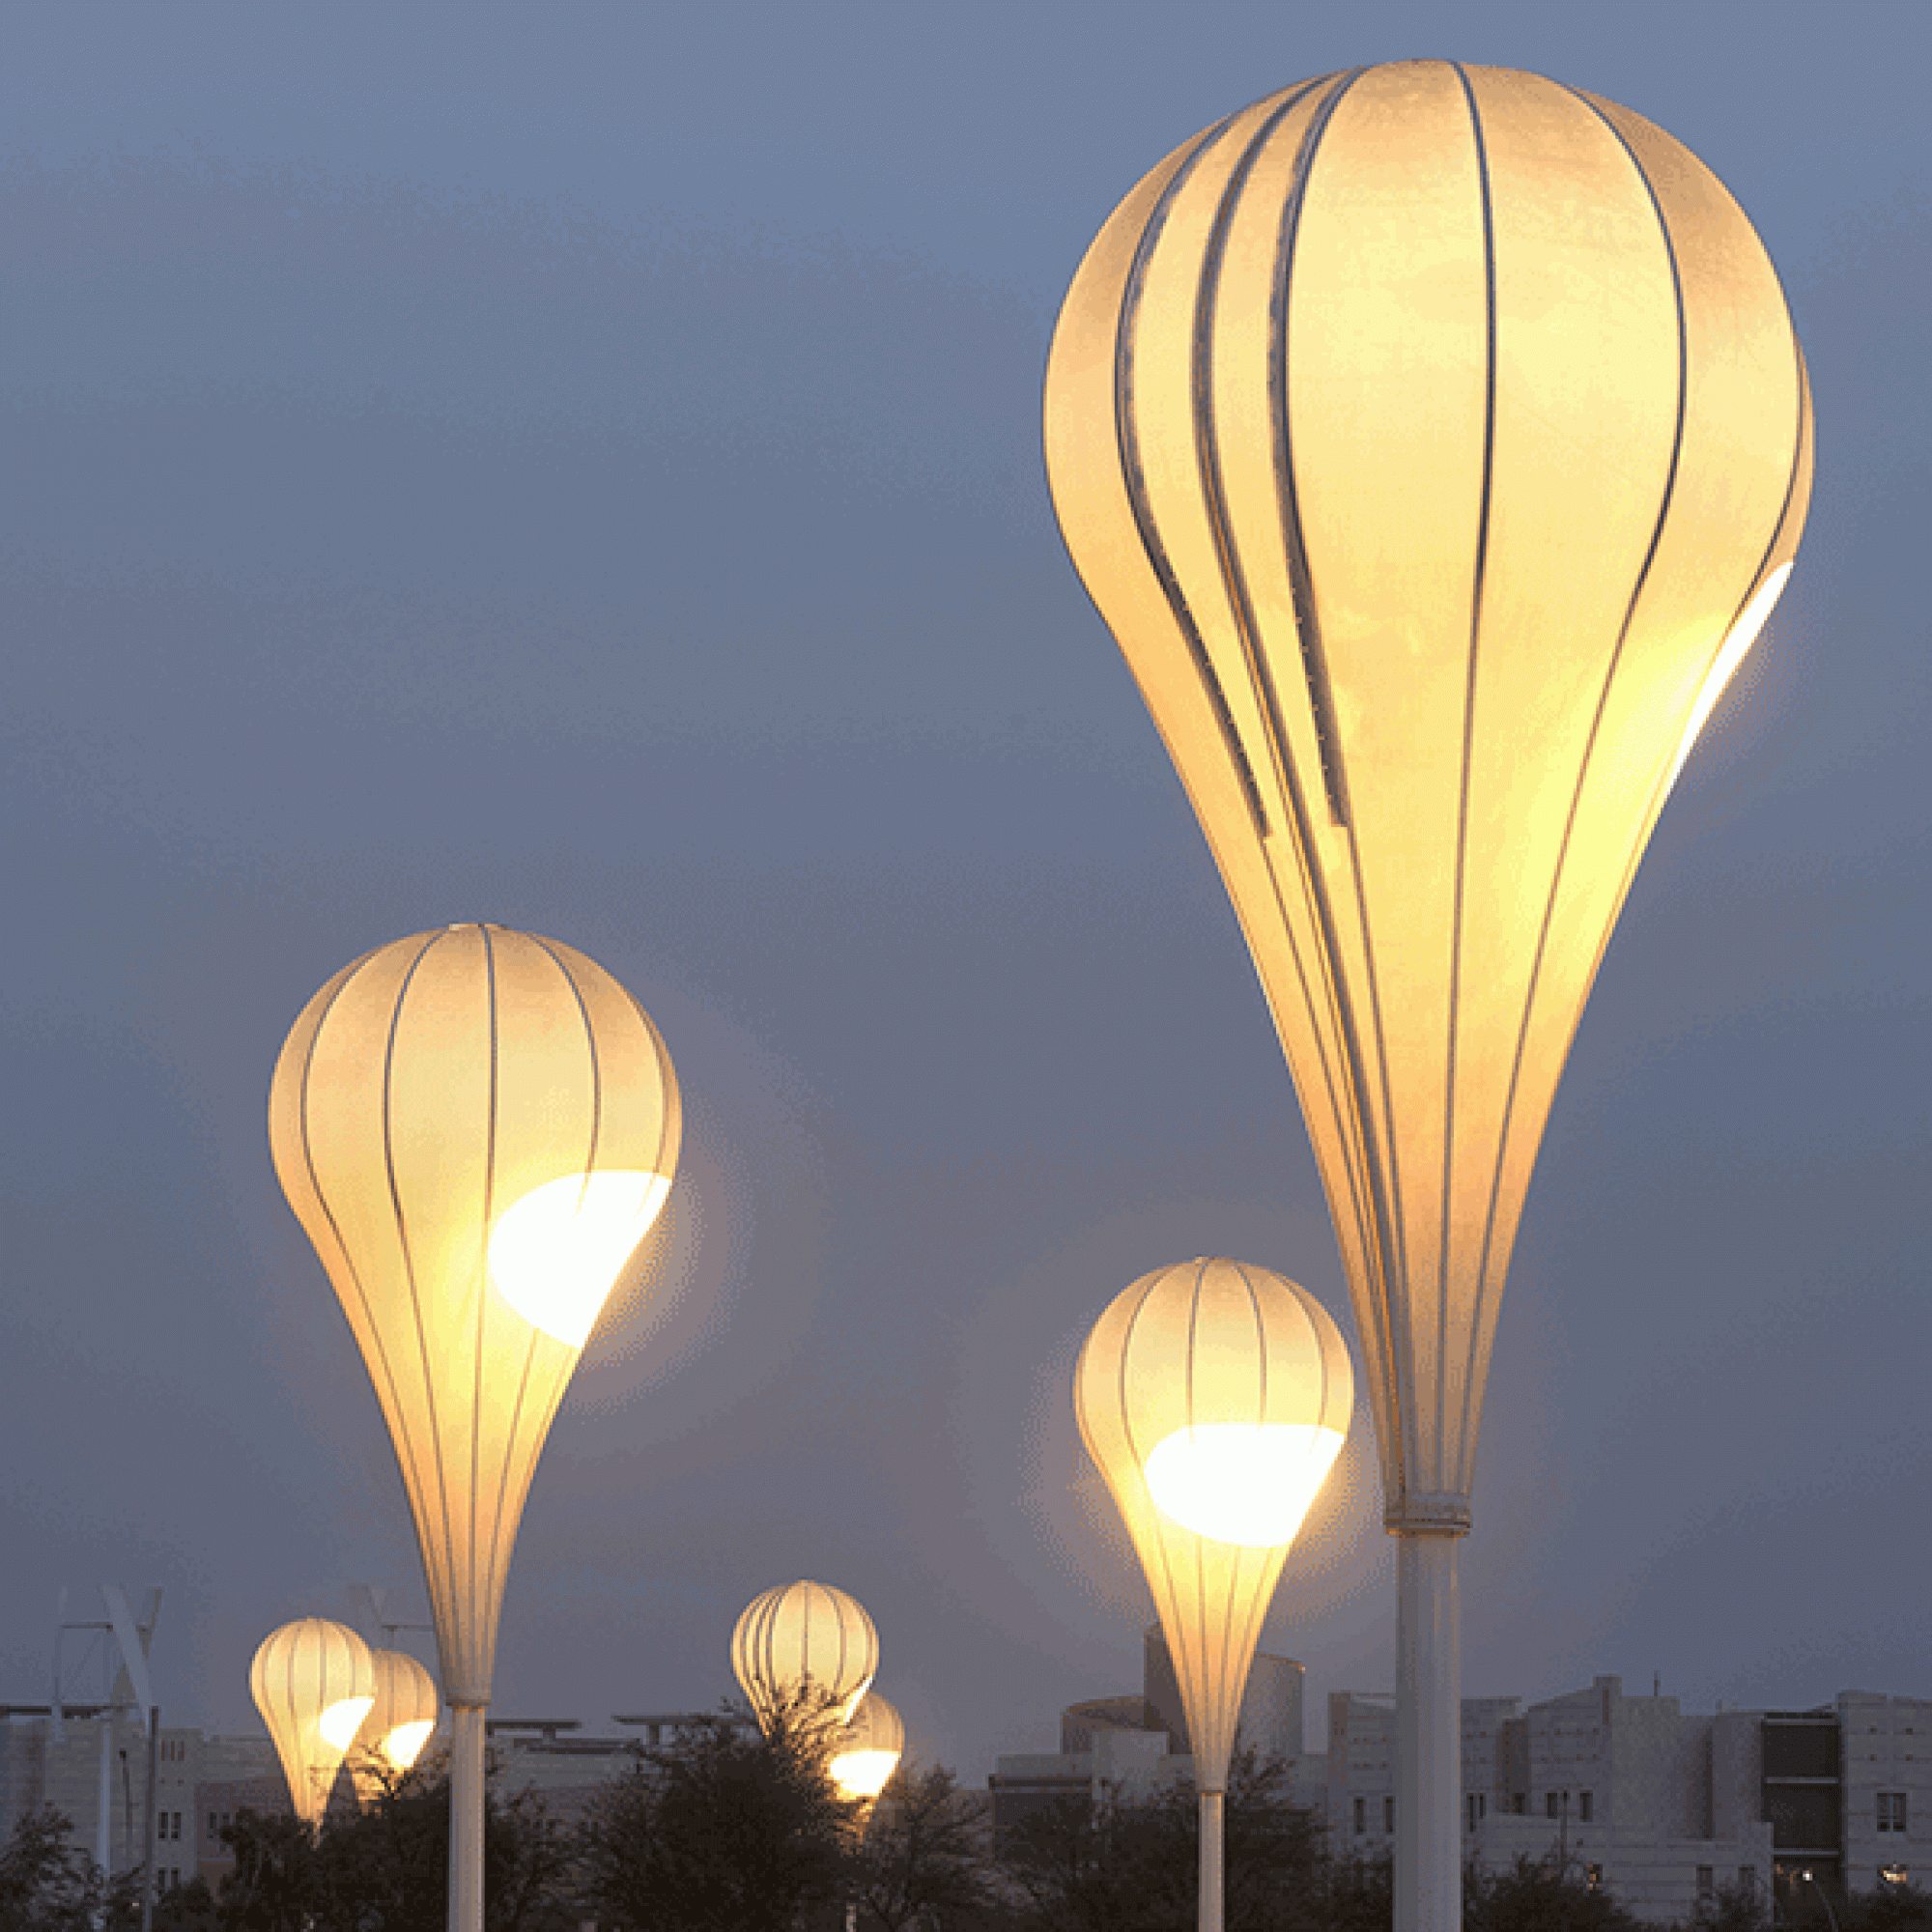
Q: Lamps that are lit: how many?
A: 7